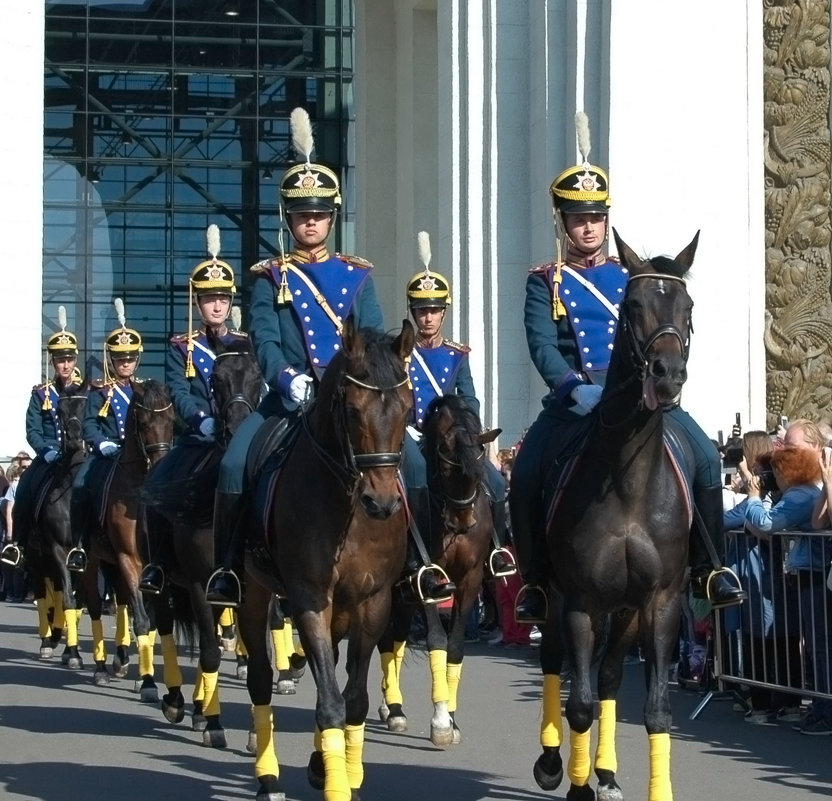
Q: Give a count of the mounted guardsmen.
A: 6